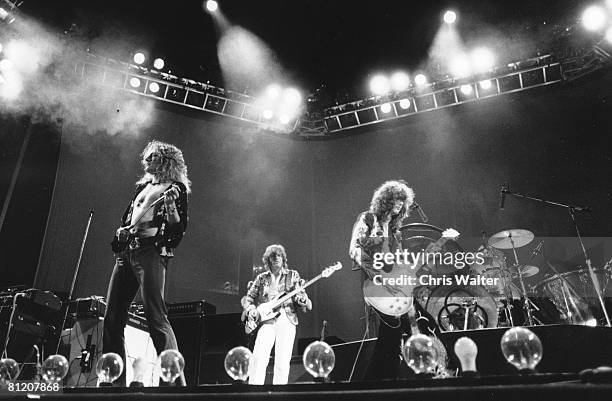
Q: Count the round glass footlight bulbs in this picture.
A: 8